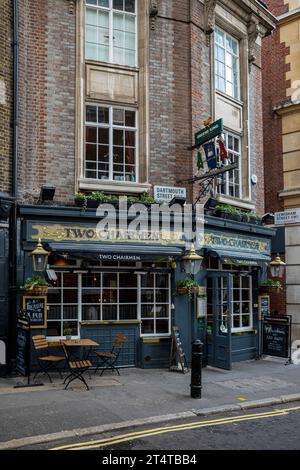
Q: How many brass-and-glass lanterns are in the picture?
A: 3